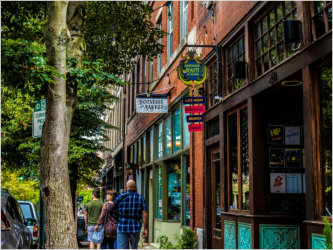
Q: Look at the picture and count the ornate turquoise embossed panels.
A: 4